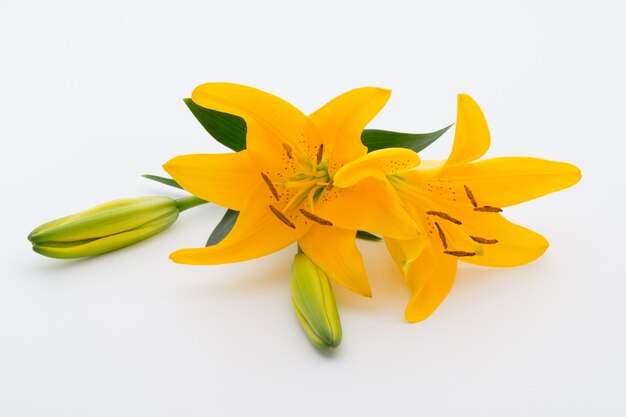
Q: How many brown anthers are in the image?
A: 12